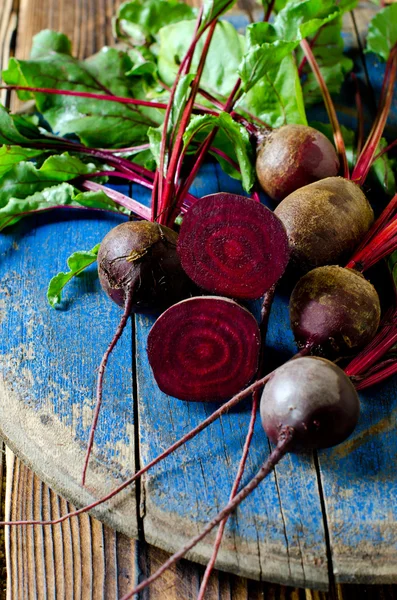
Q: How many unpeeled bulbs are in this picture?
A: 5